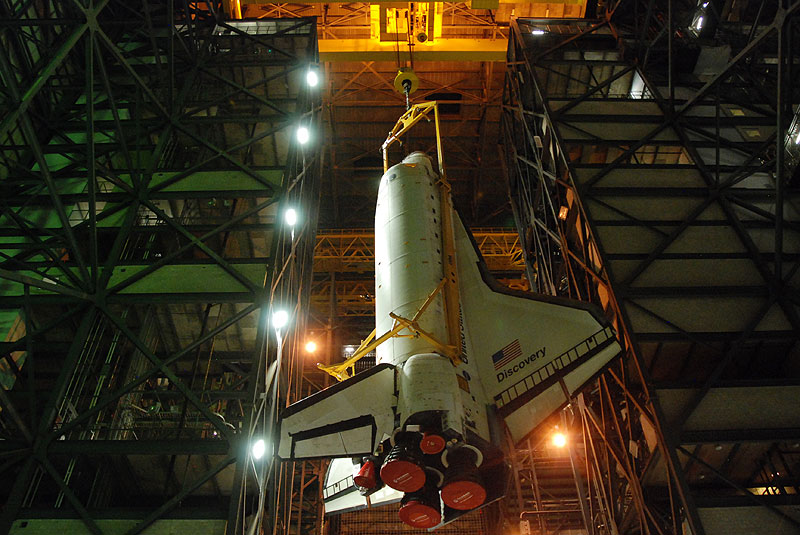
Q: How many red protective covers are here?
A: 5